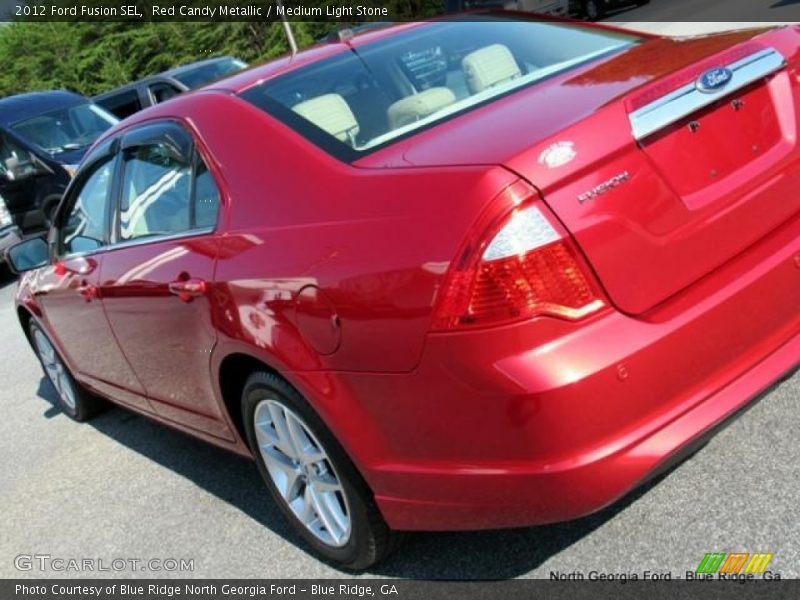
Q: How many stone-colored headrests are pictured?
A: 3